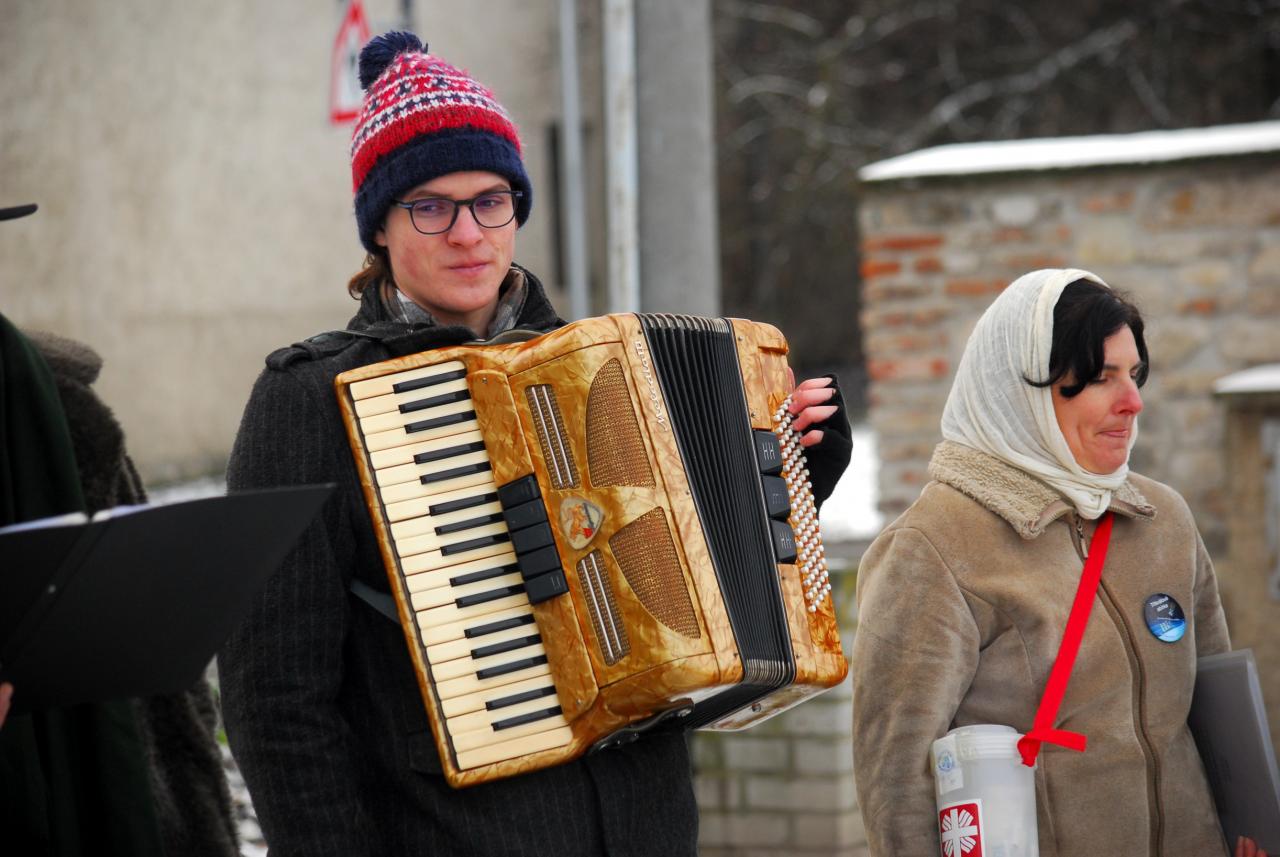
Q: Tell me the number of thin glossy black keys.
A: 15